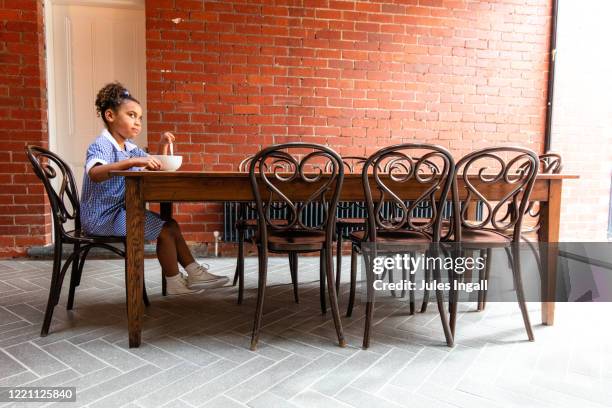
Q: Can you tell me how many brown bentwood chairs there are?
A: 8